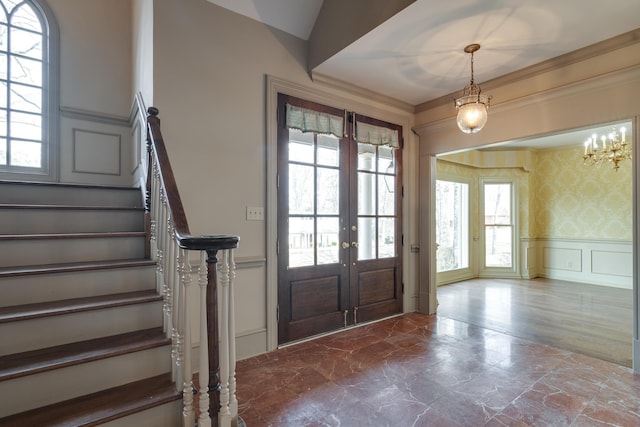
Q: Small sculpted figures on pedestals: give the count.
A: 0